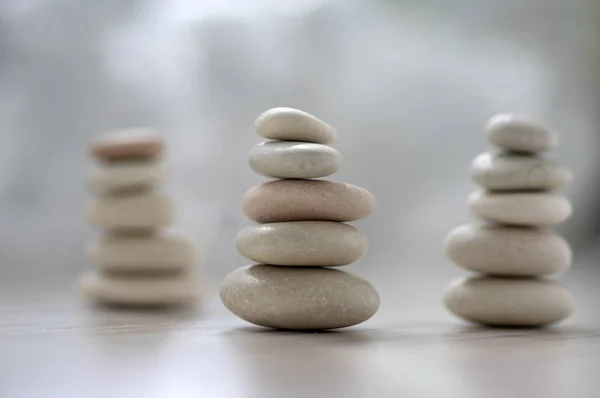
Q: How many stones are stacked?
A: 15